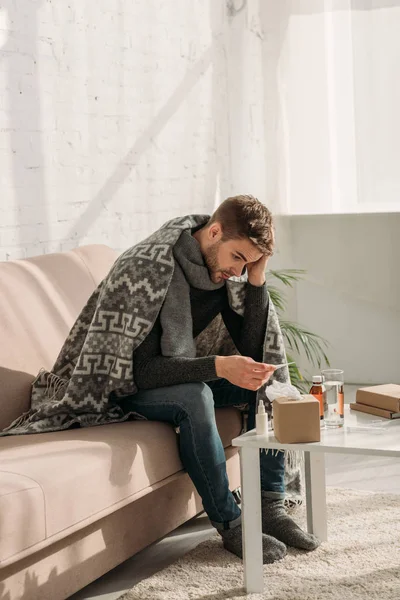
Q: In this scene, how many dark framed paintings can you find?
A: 0